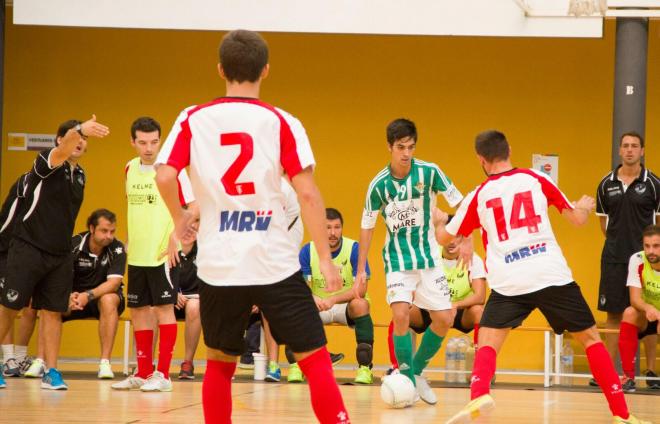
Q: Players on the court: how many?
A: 3